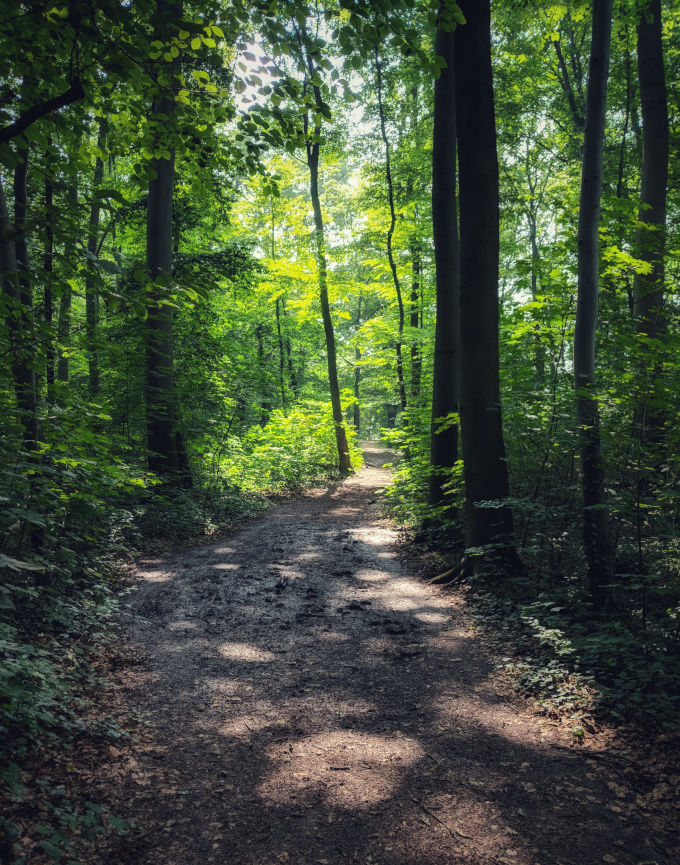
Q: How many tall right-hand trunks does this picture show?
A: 4